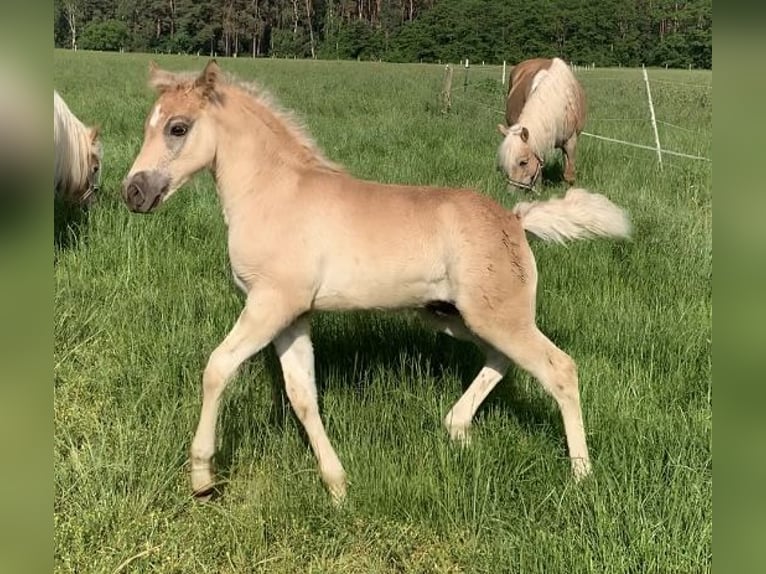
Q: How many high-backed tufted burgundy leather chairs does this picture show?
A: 0